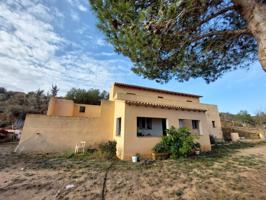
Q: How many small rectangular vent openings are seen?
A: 3